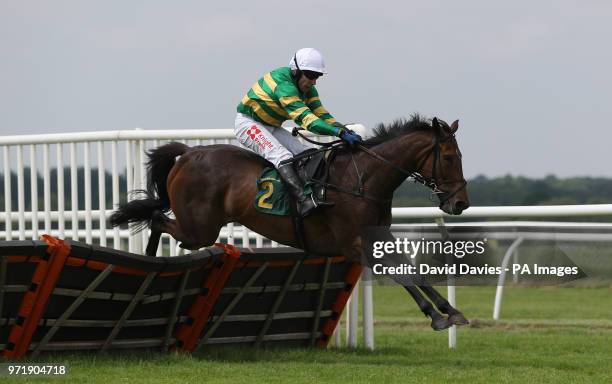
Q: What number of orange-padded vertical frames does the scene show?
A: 3